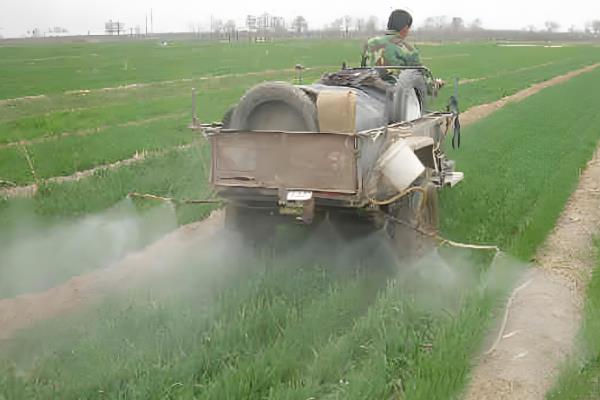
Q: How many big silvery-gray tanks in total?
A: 1